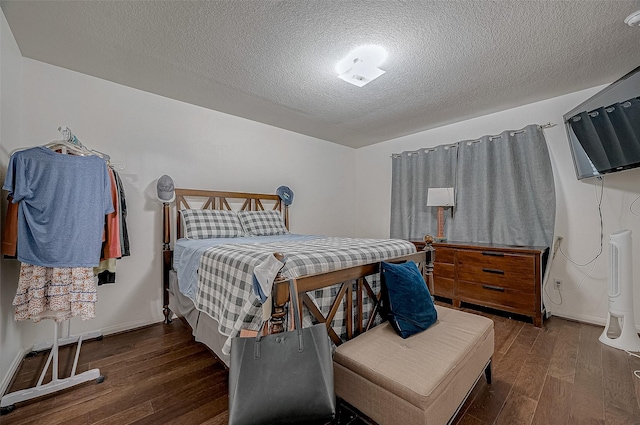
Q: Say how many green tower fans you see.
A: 0